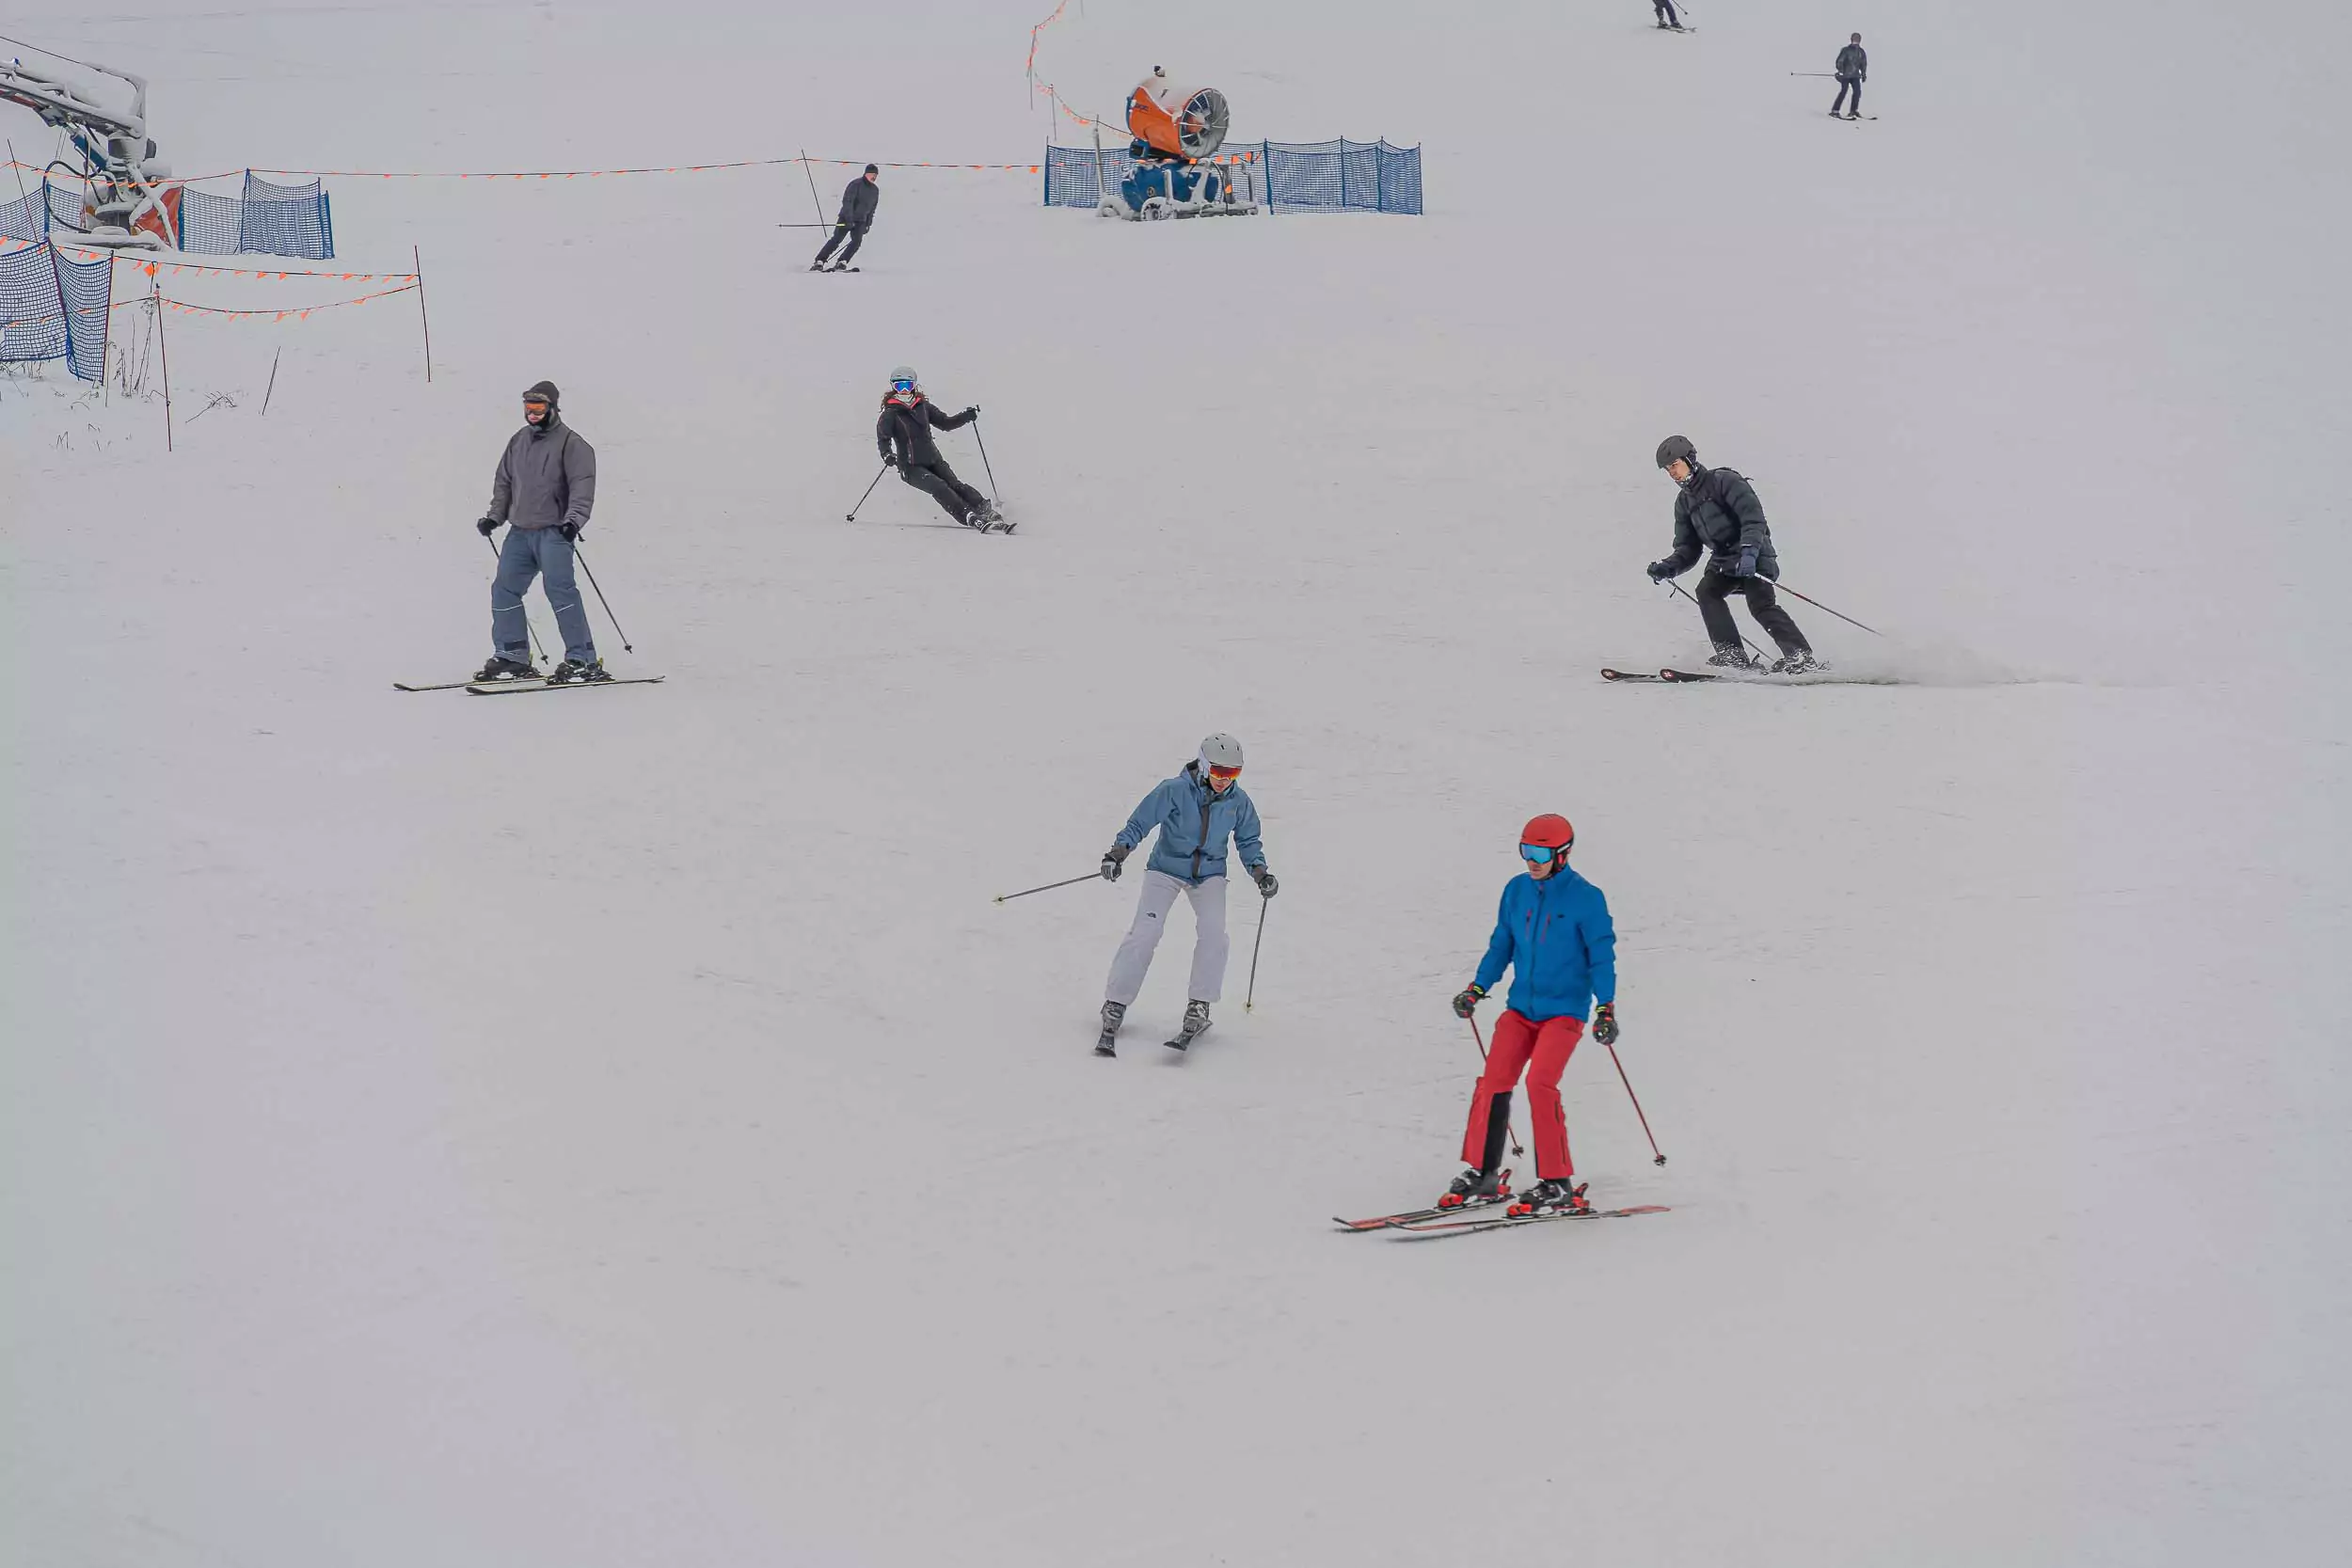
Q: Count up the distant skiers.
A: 3